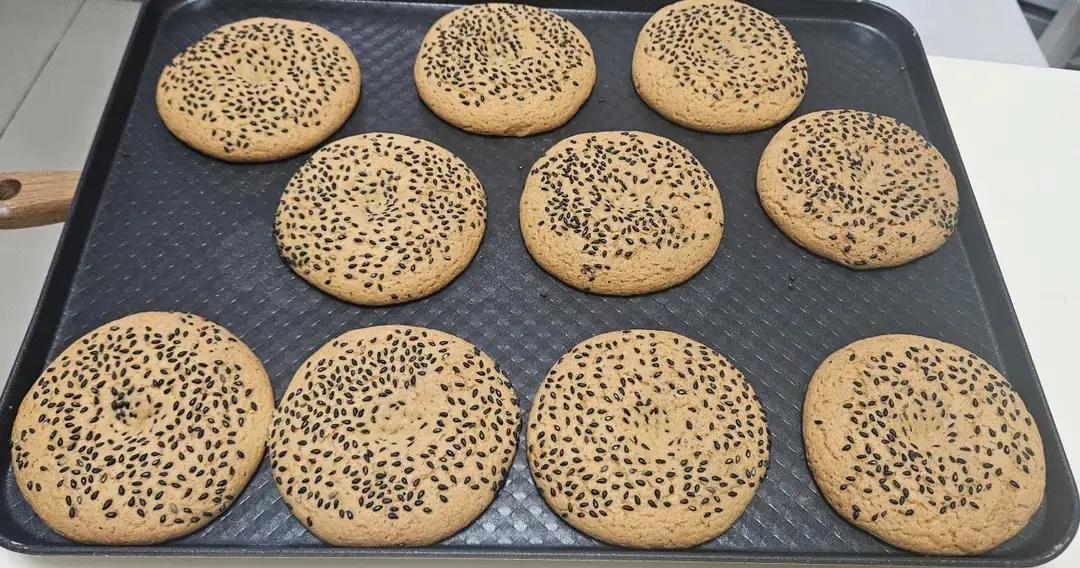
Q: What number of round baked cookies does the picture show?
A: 10